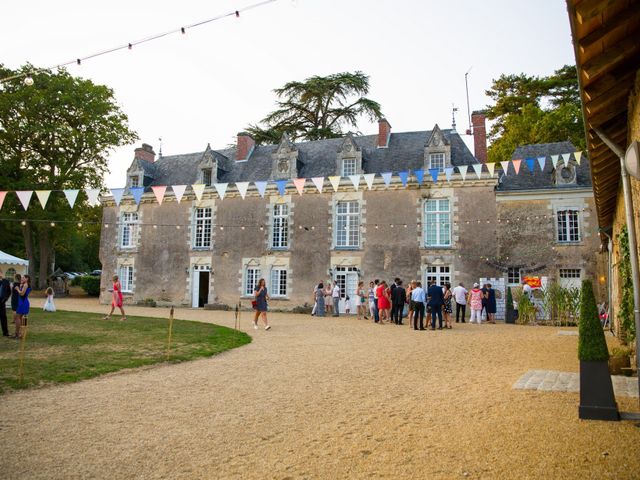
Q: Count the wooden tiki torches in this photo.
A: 4